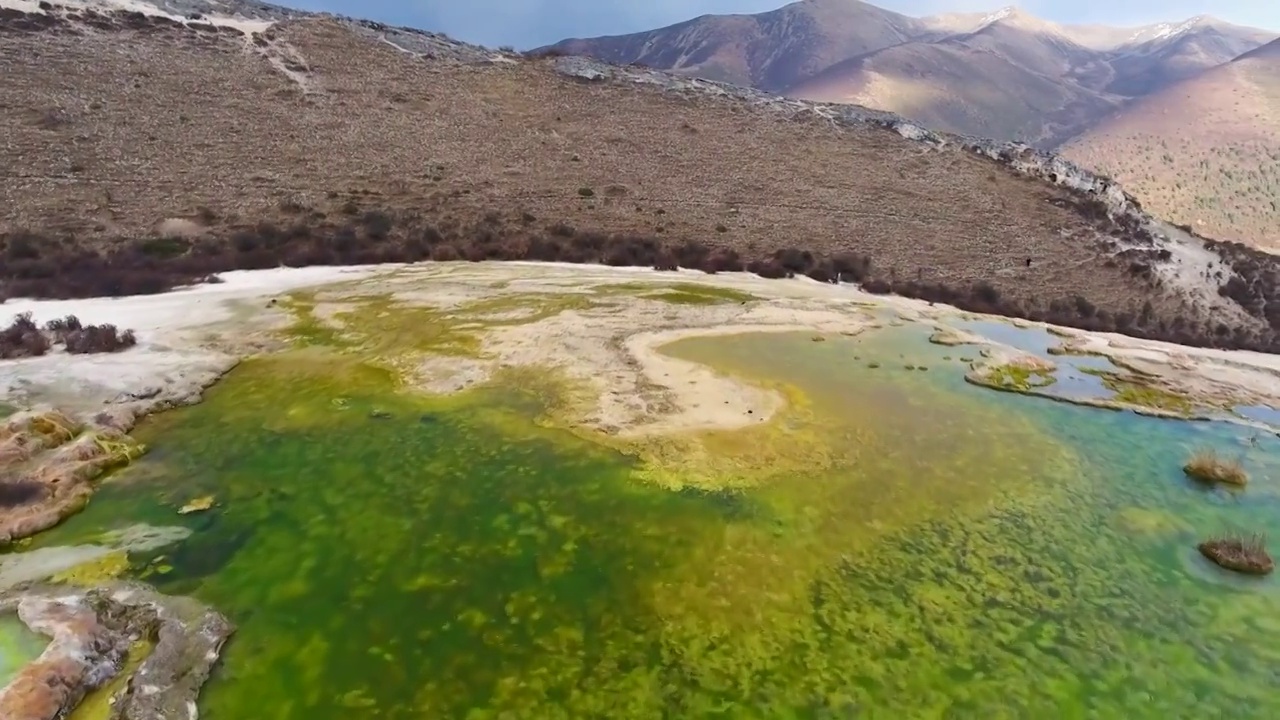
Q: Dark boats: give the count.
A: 0